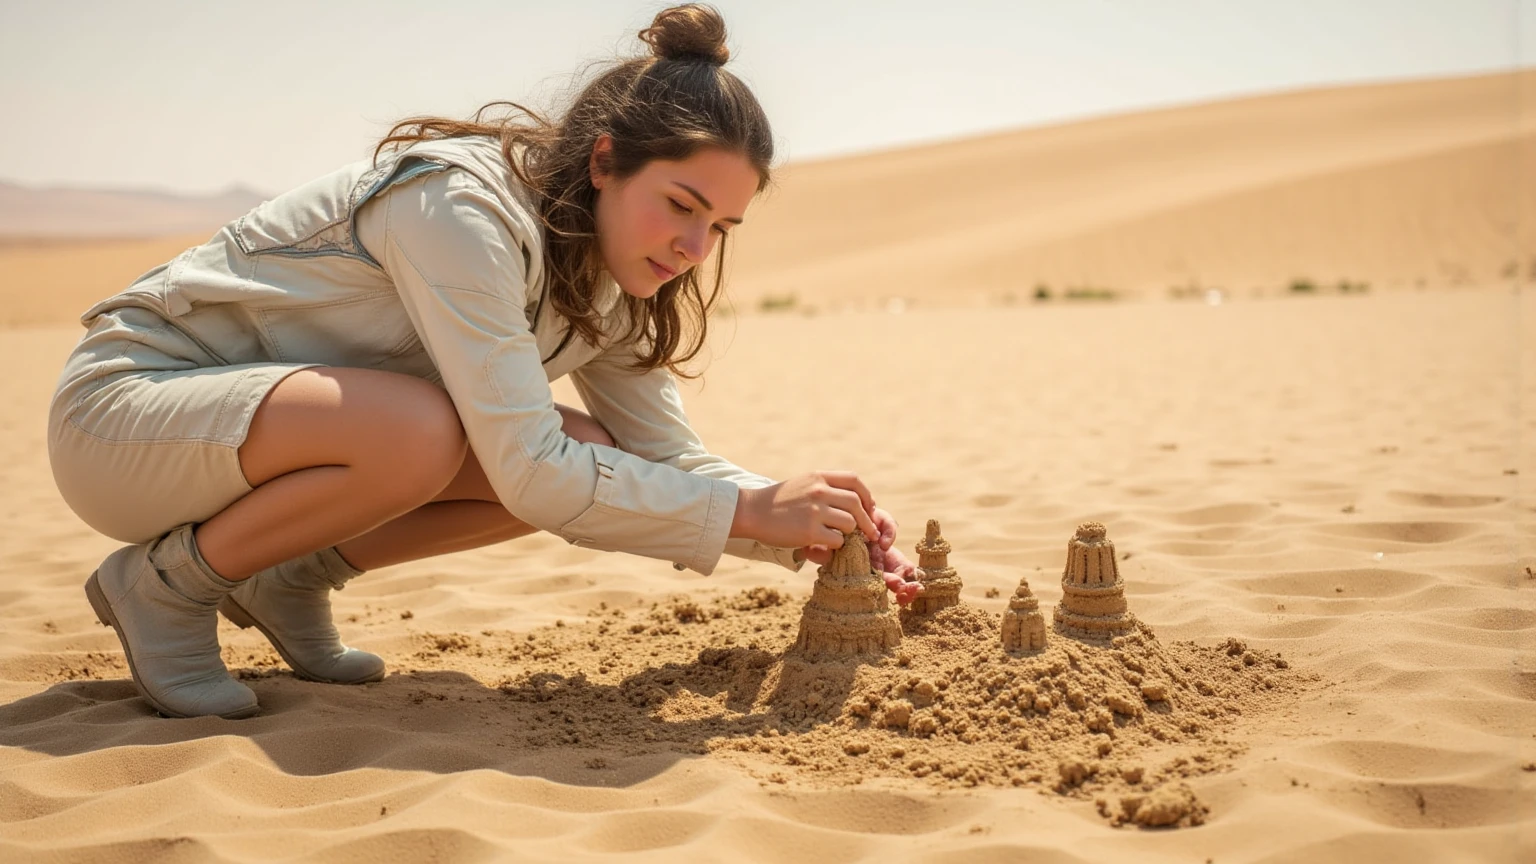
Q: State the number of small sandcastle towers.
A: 4